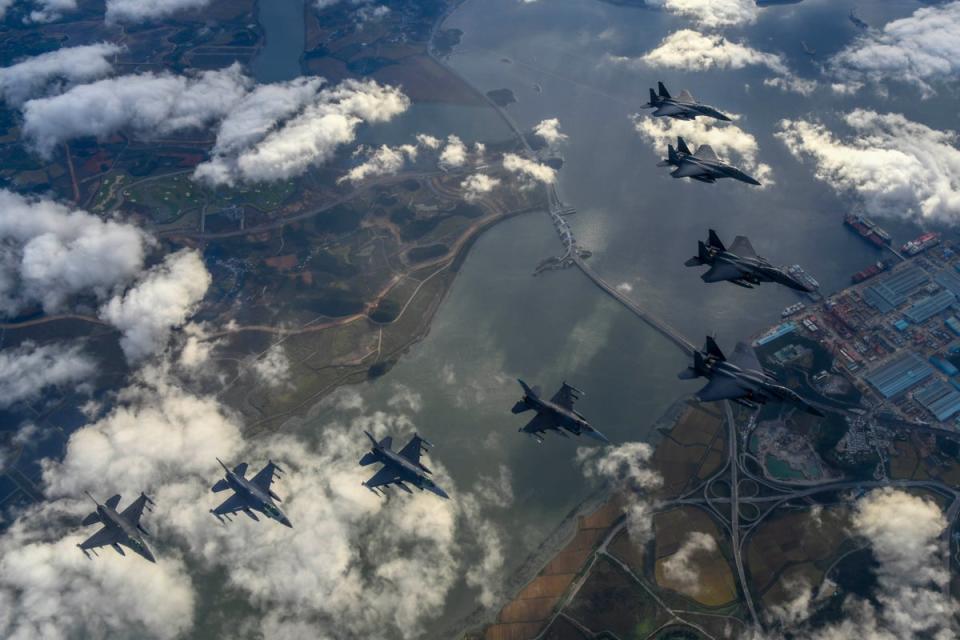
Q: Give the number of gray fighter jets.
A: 8